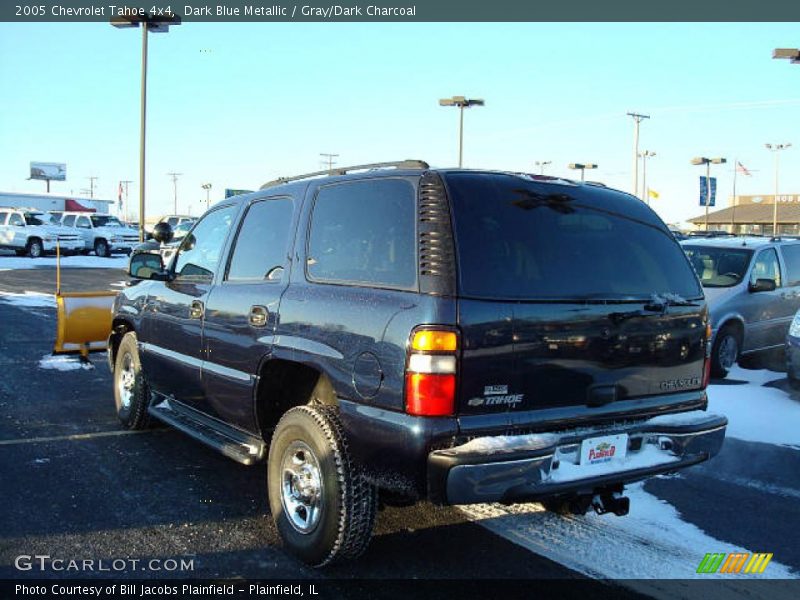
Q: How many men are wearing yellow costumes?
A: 0